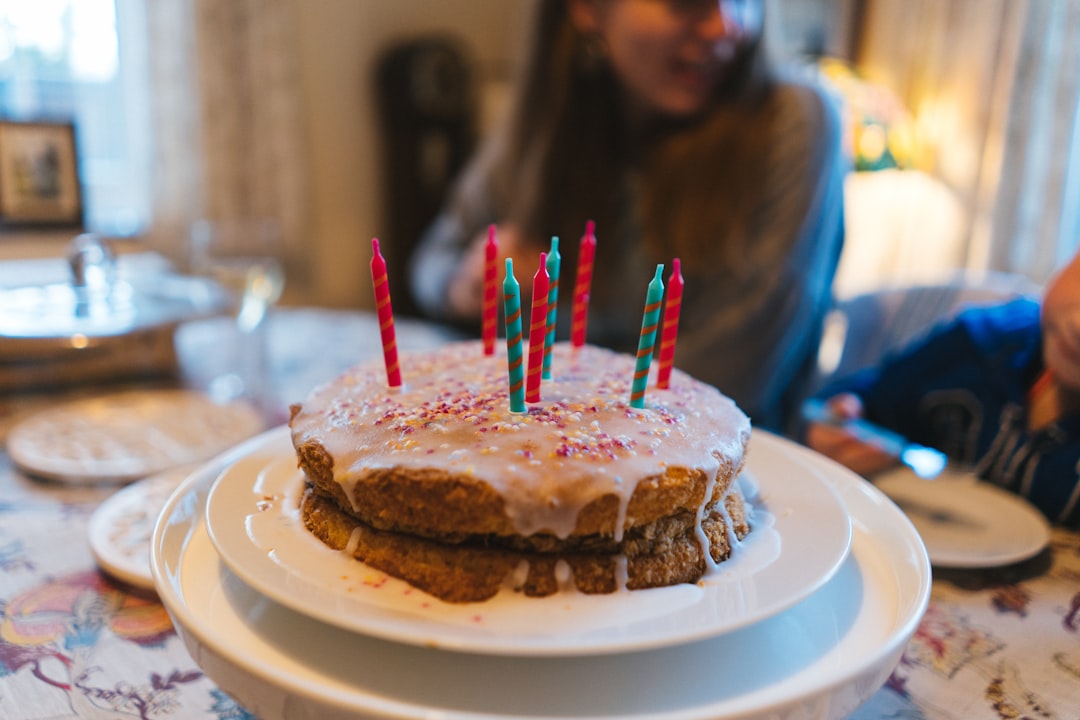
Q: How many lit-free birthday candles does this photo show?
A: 8